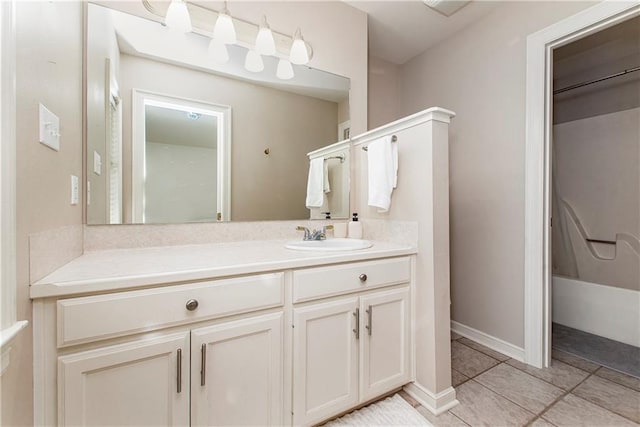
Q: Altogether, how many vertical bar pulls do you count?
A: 4